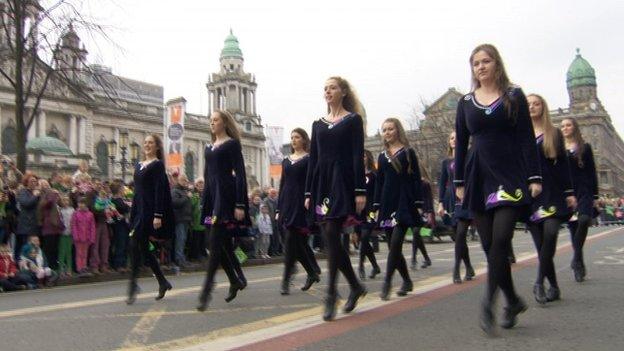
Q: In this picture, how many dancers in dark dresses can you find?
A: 11